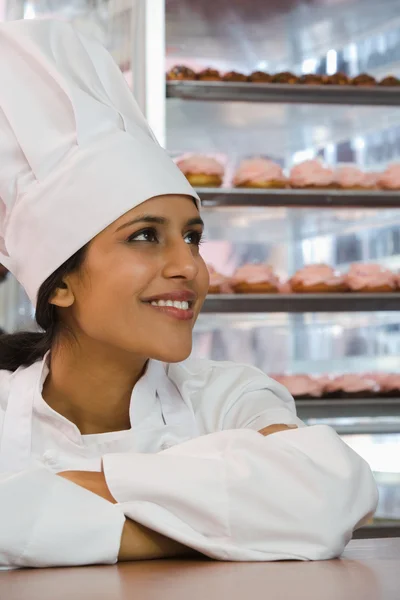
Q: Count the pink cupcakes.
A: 12